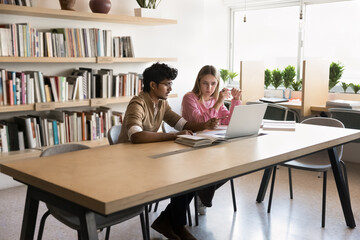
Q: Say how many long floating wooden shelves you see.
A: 4